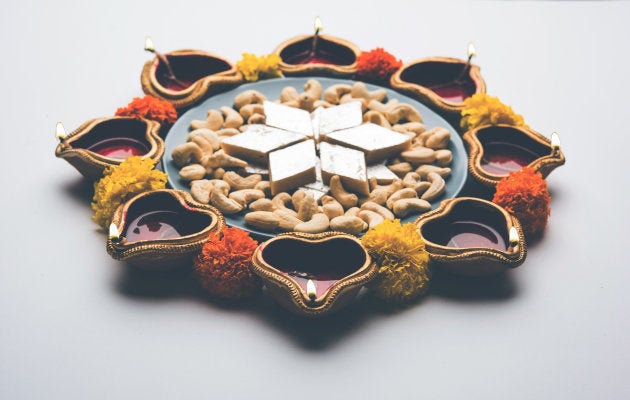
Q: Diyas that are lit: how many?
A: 8